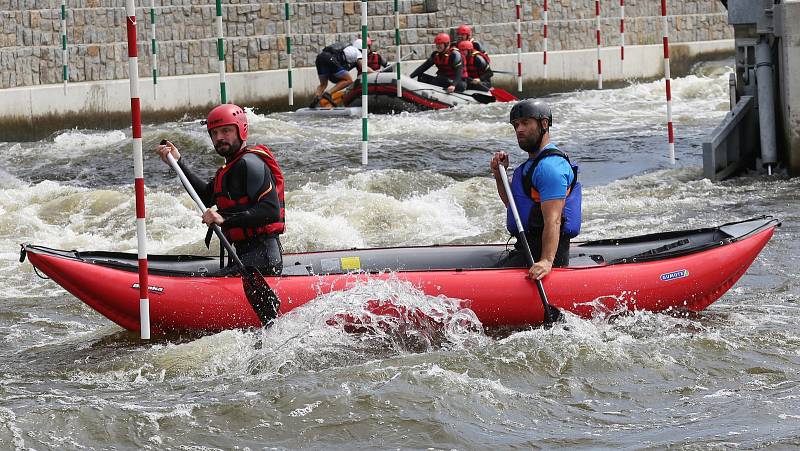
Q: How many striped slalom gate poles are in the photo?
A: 12